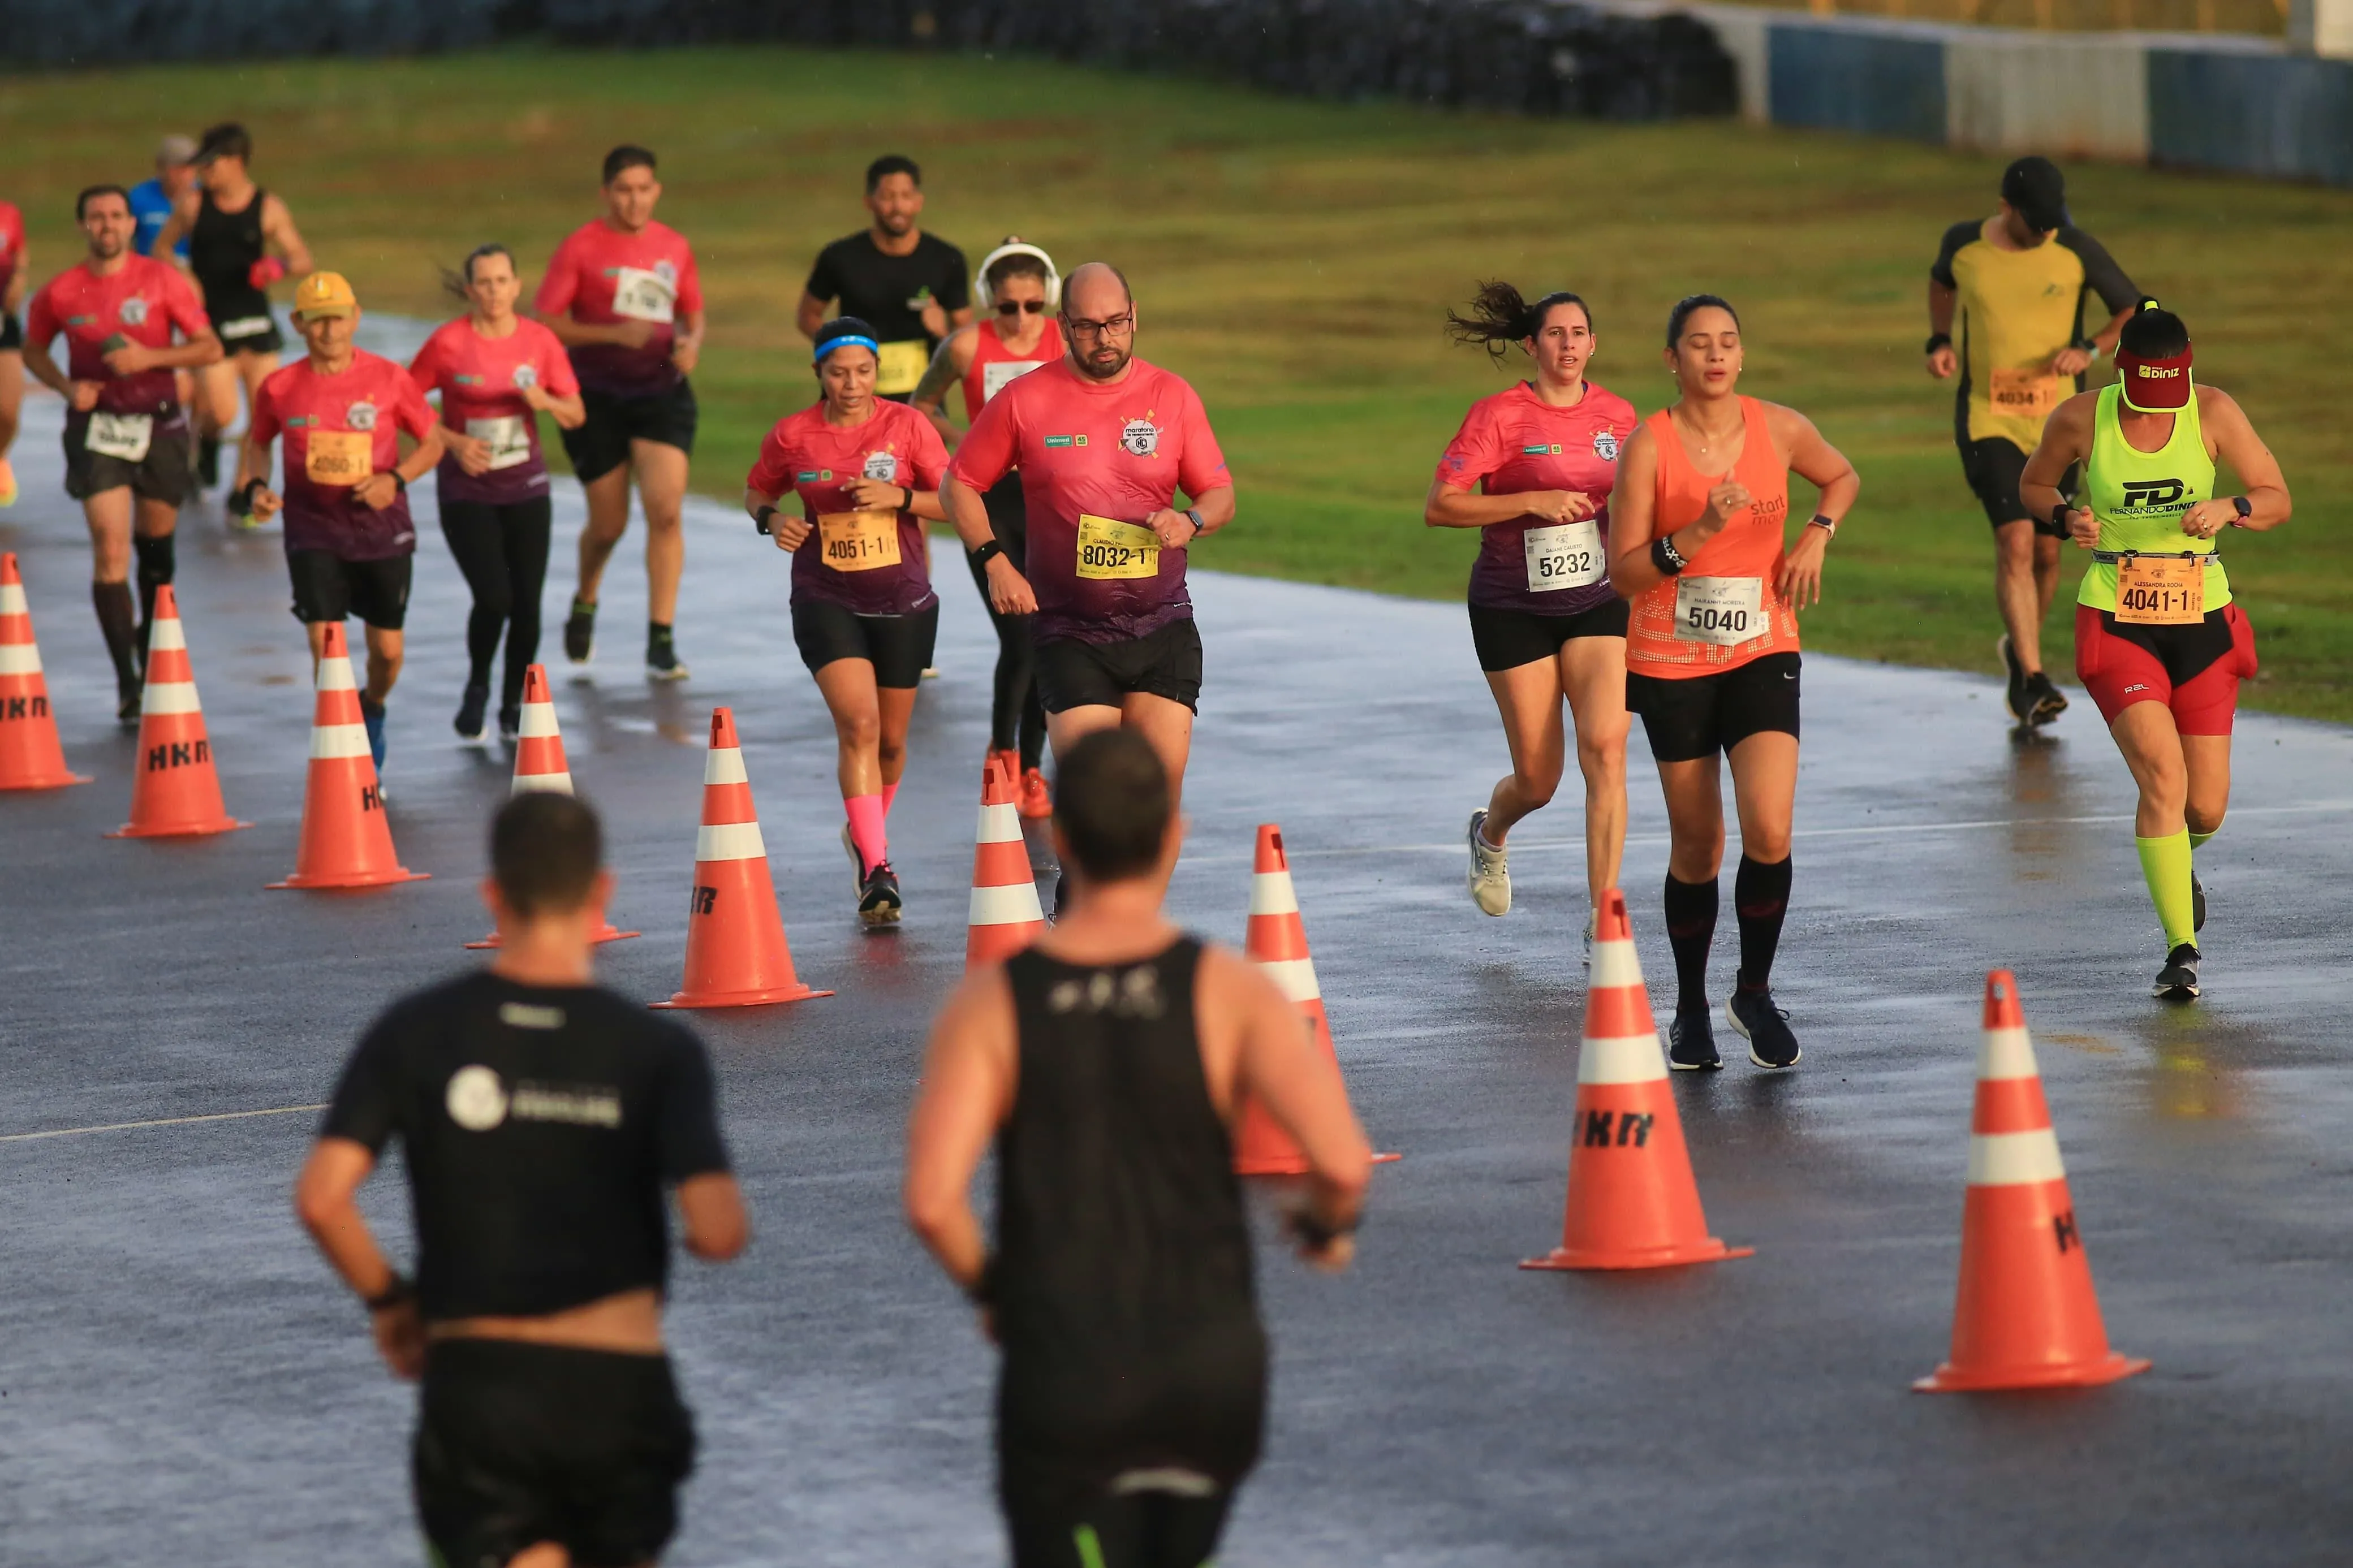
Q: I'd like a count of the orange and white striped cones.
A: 9